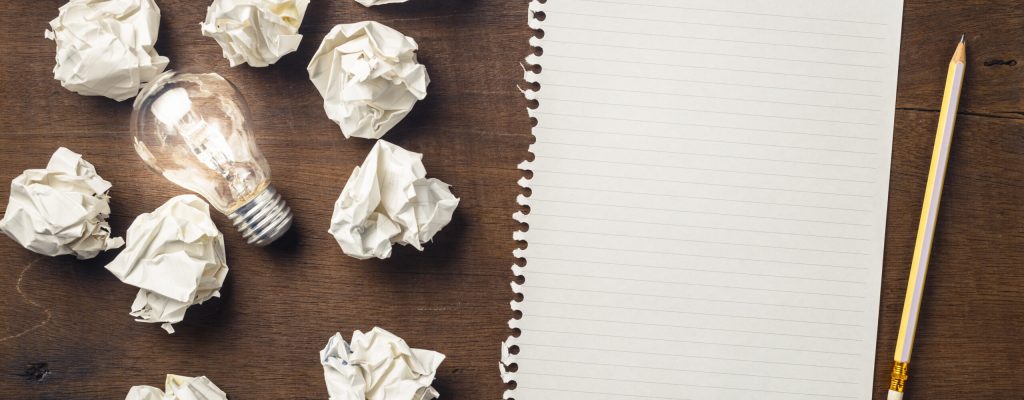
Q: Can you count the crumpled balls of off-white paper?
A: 9